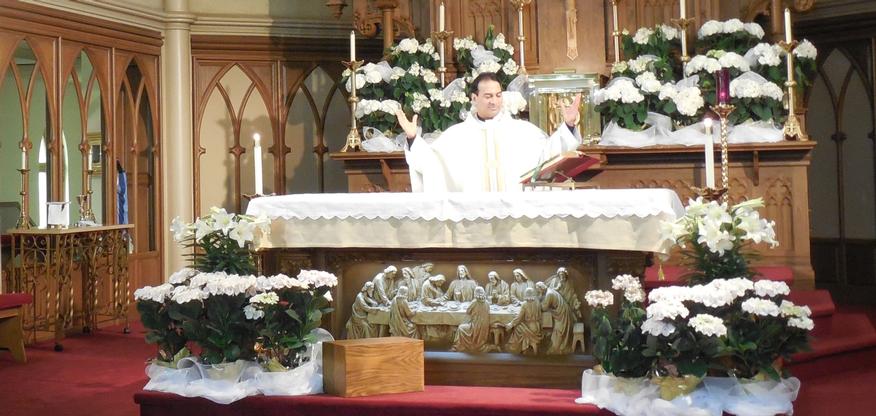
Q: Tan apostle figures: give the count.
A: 12